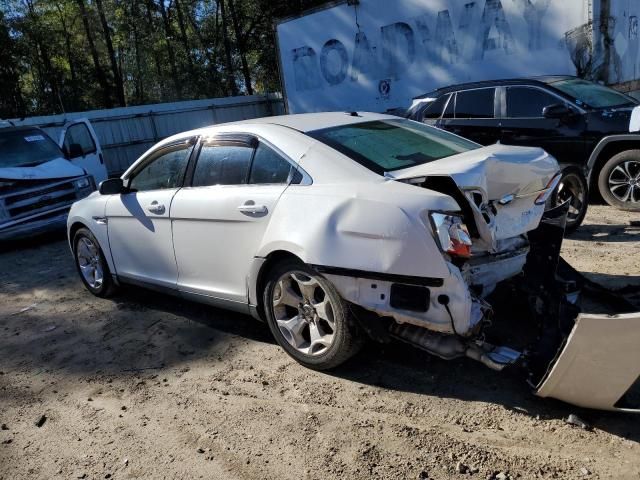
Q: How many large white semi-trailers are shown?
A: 1